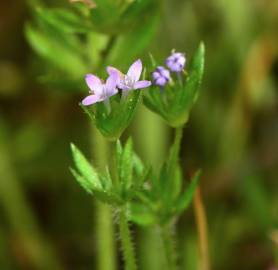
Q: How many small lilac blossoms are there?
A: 4